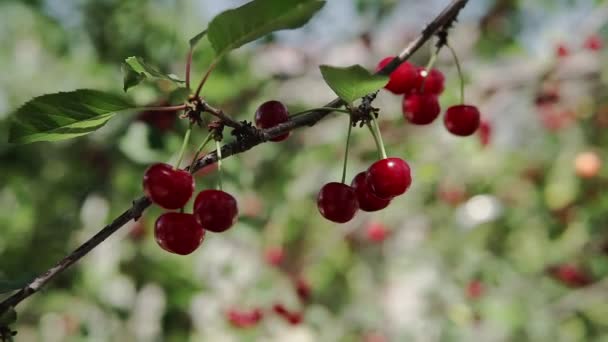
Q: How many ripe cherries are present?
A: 11